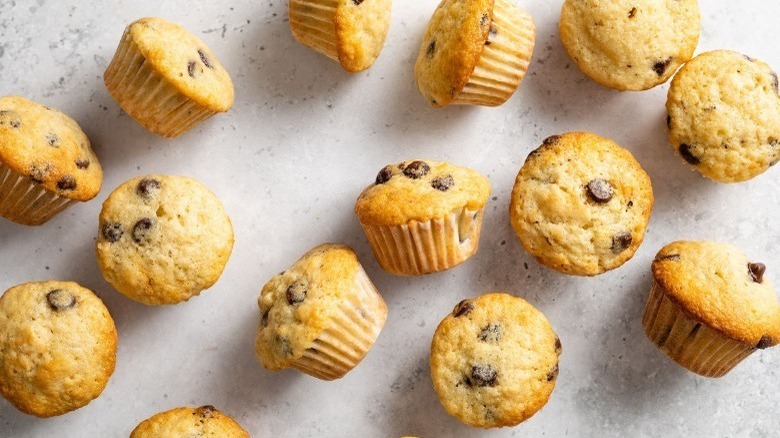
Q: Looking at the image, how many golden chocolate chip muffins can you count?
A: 14